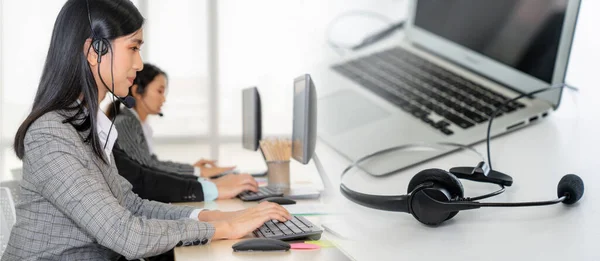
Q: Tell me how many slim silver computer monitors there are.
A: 2